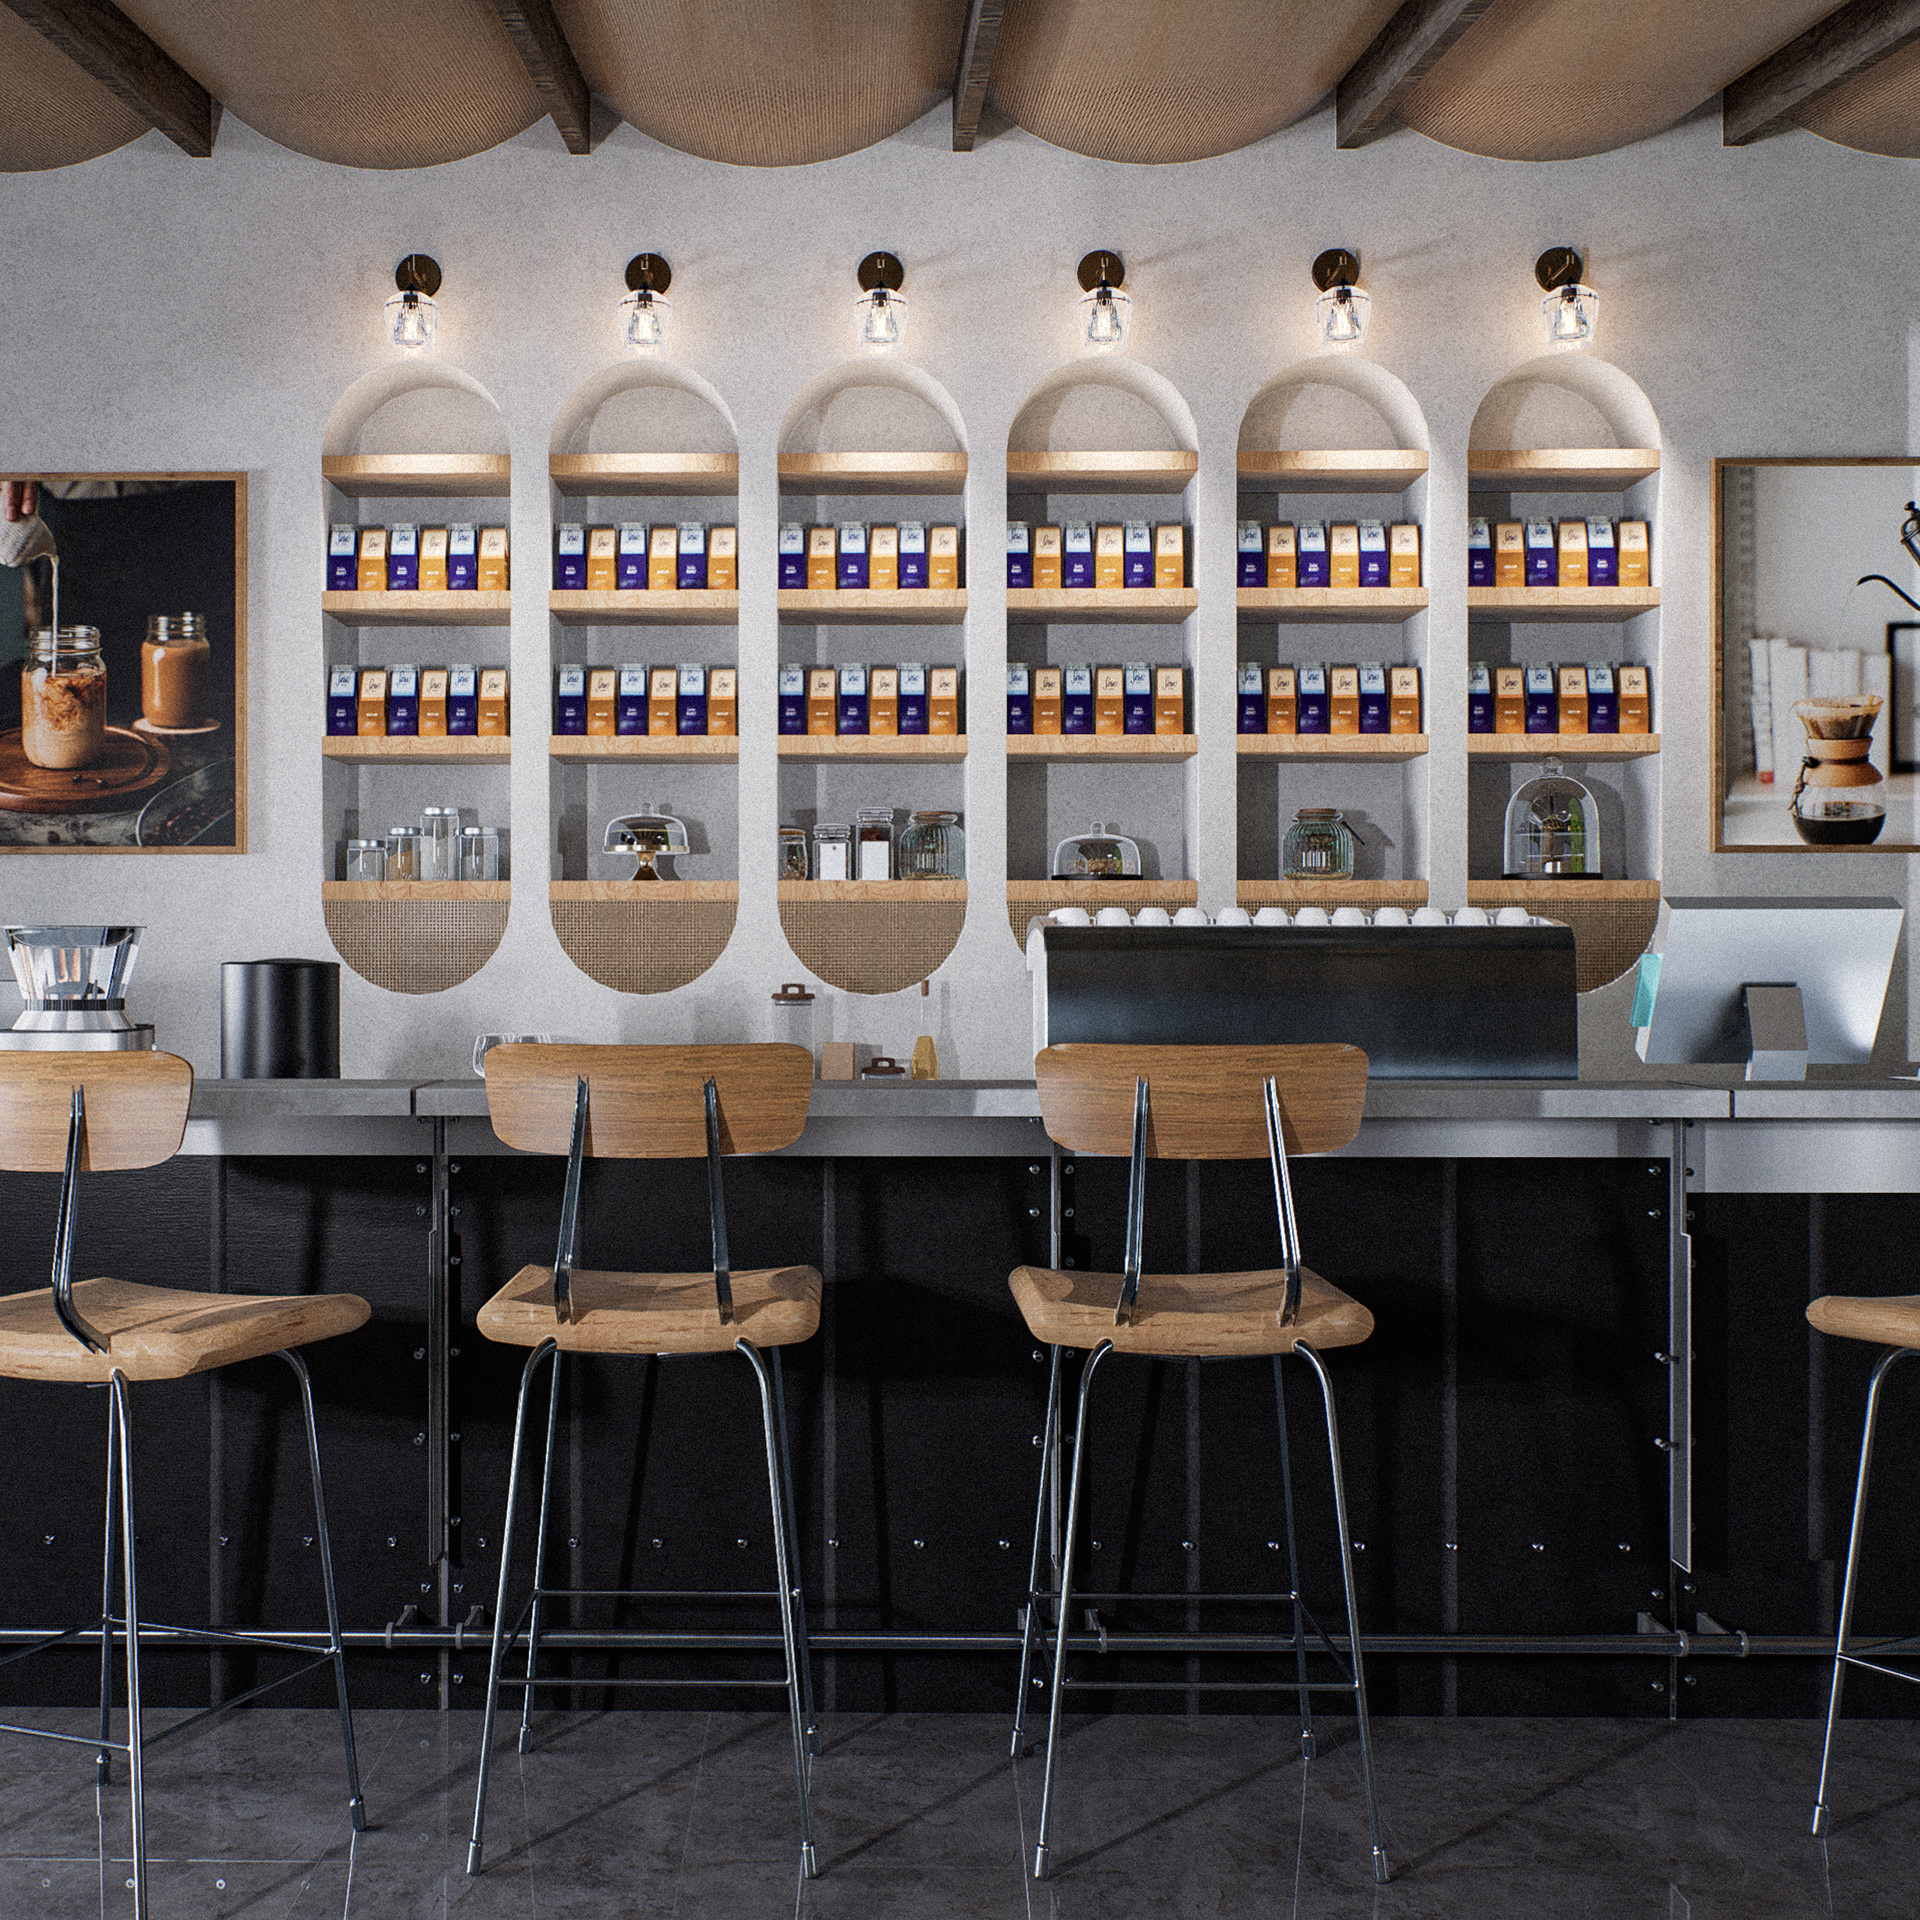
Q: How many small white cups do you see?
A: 12